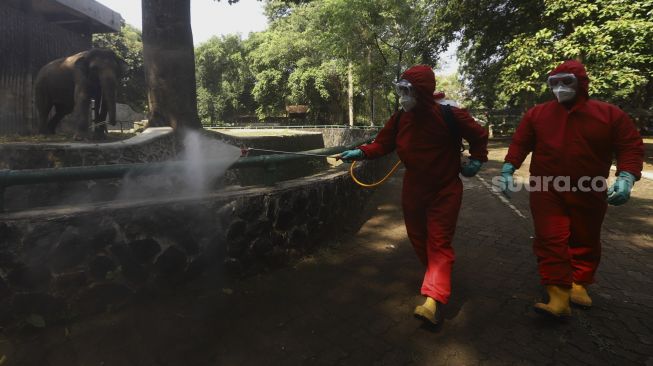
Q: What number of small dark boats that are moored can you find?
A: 0